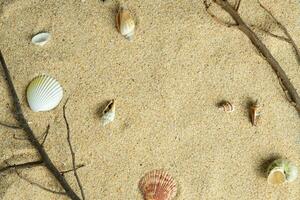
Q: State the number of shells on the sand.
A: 8